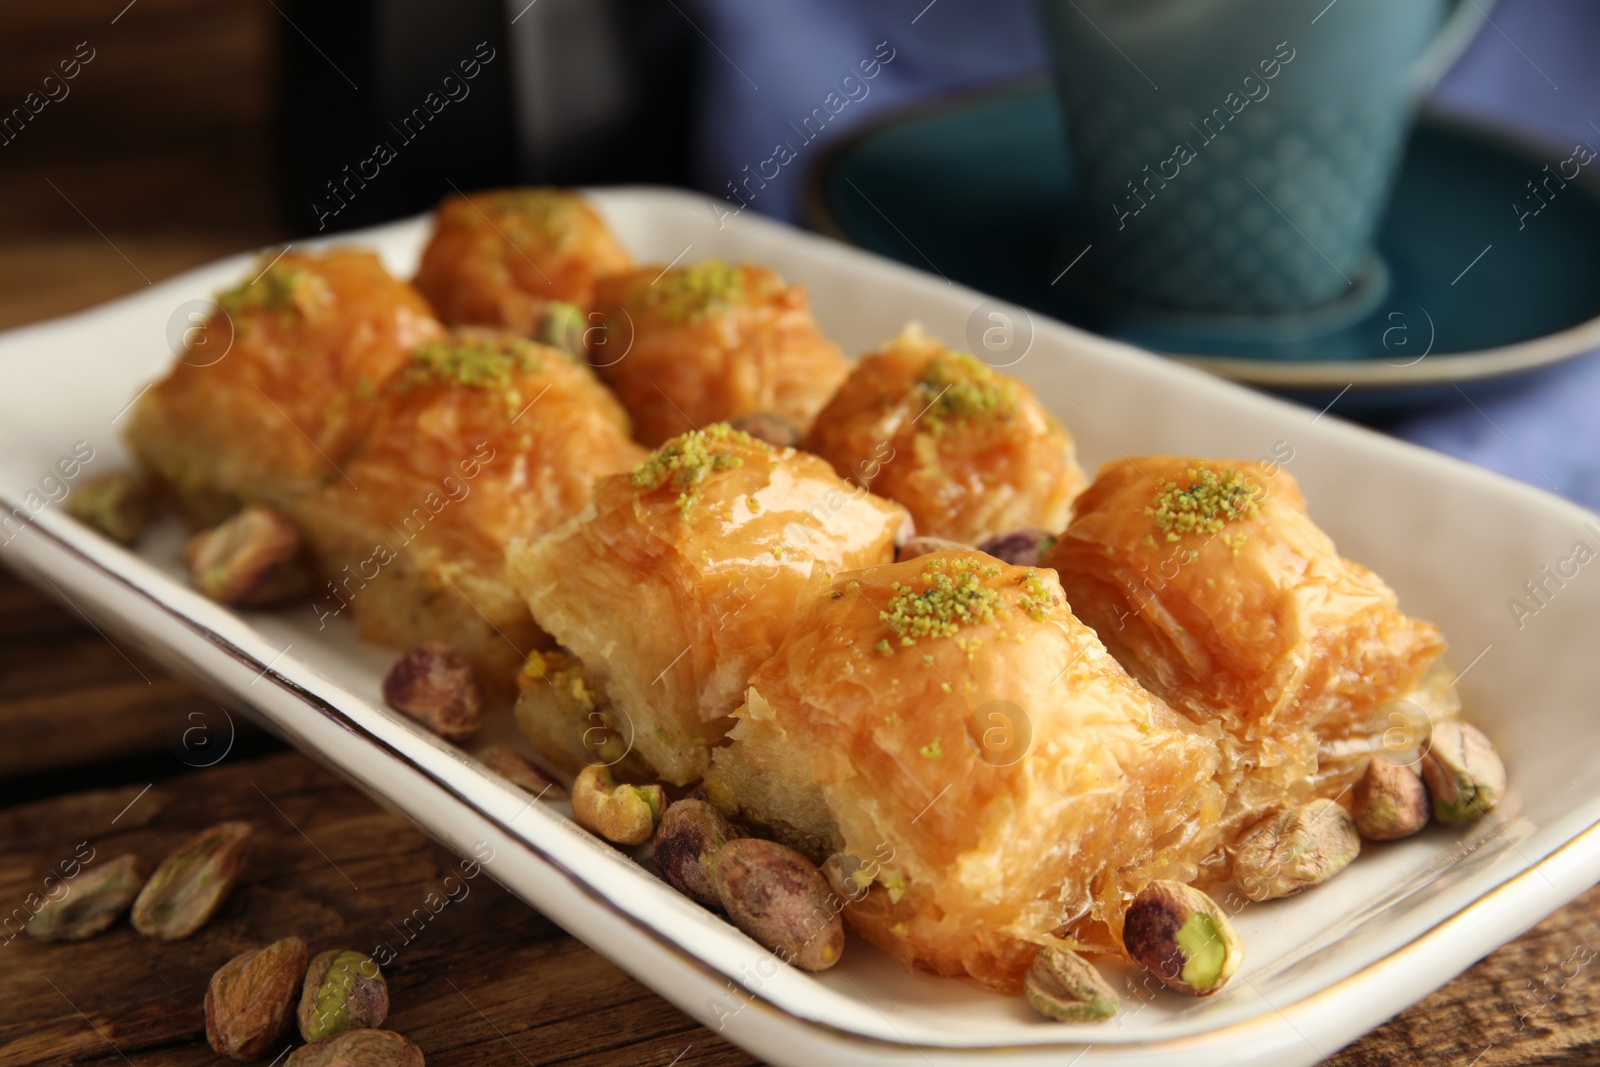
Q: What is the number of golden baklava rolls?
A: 8